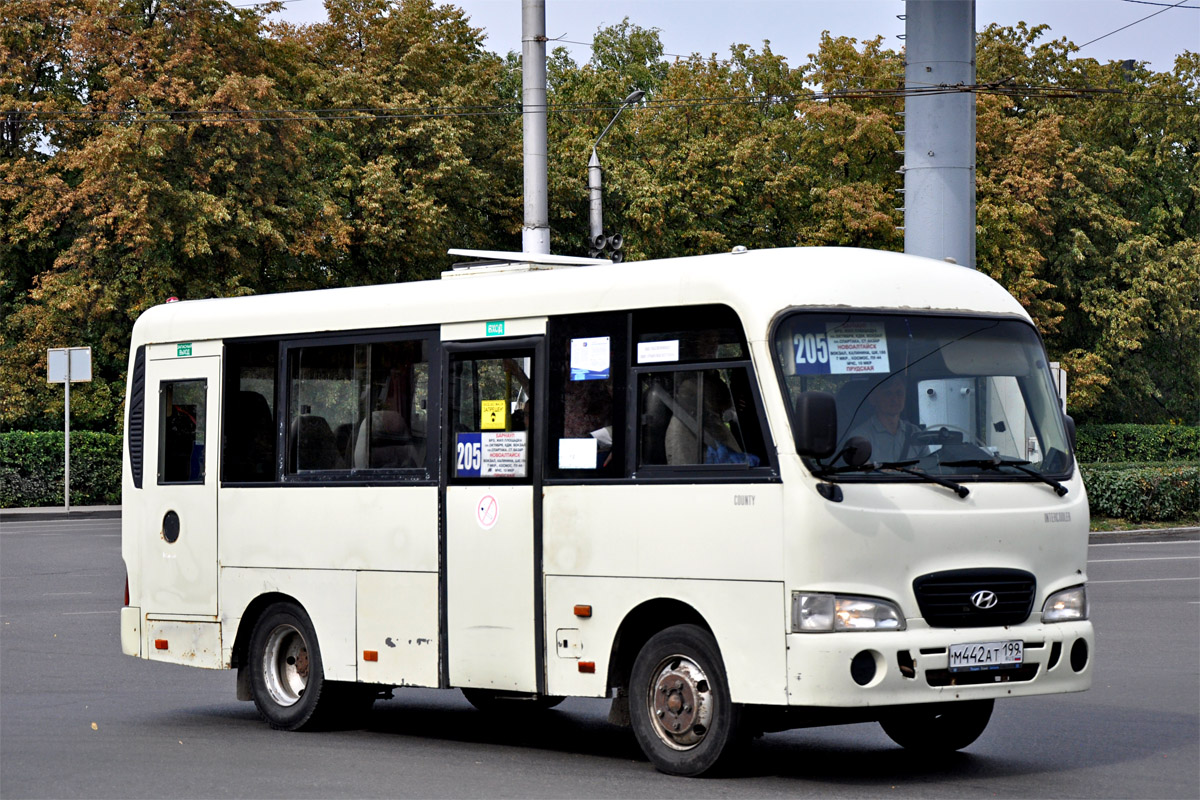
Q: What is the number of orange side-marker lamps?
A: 4